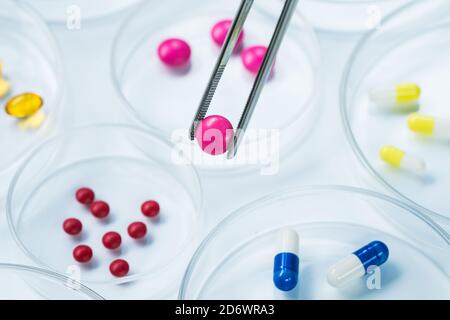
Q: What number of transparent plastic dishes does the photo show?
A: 8